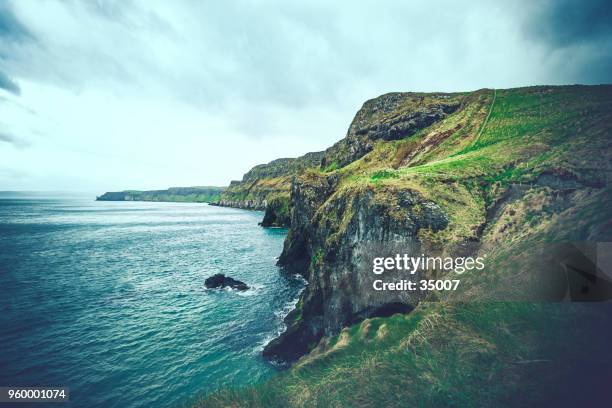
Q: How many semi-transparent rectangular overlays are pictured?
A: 2